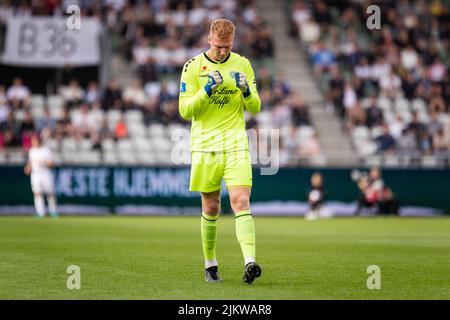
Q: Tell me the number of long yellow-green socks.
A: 2